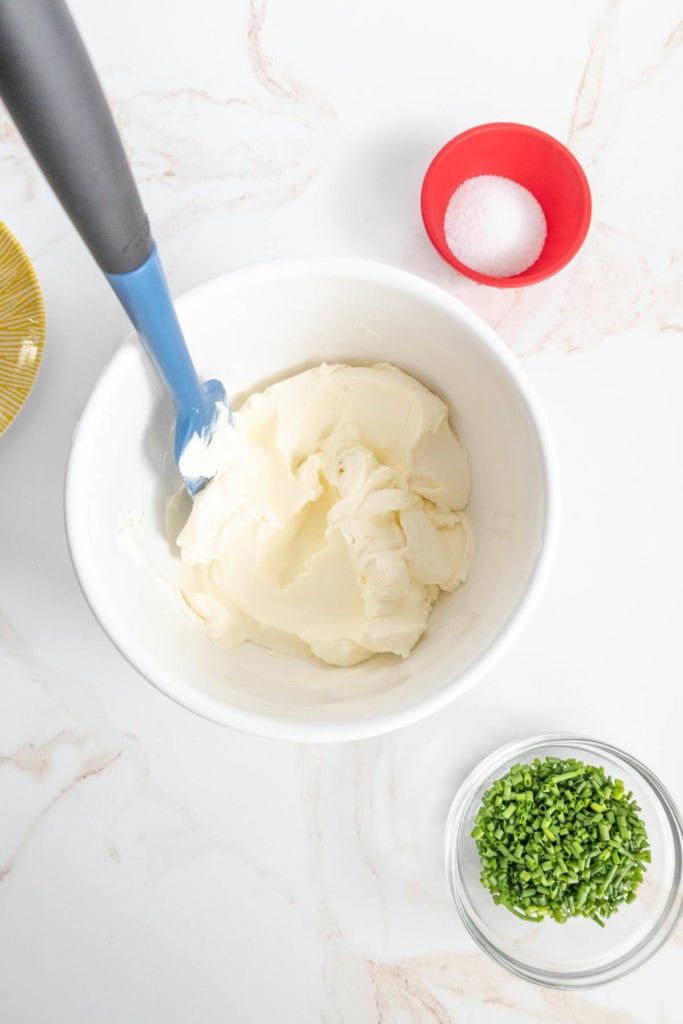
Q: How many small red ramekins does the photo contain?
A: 1